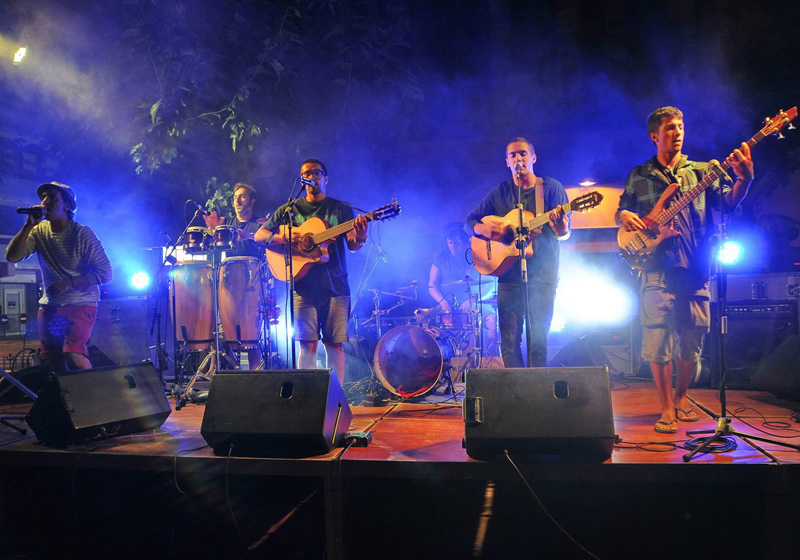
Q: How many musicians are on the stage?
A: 6